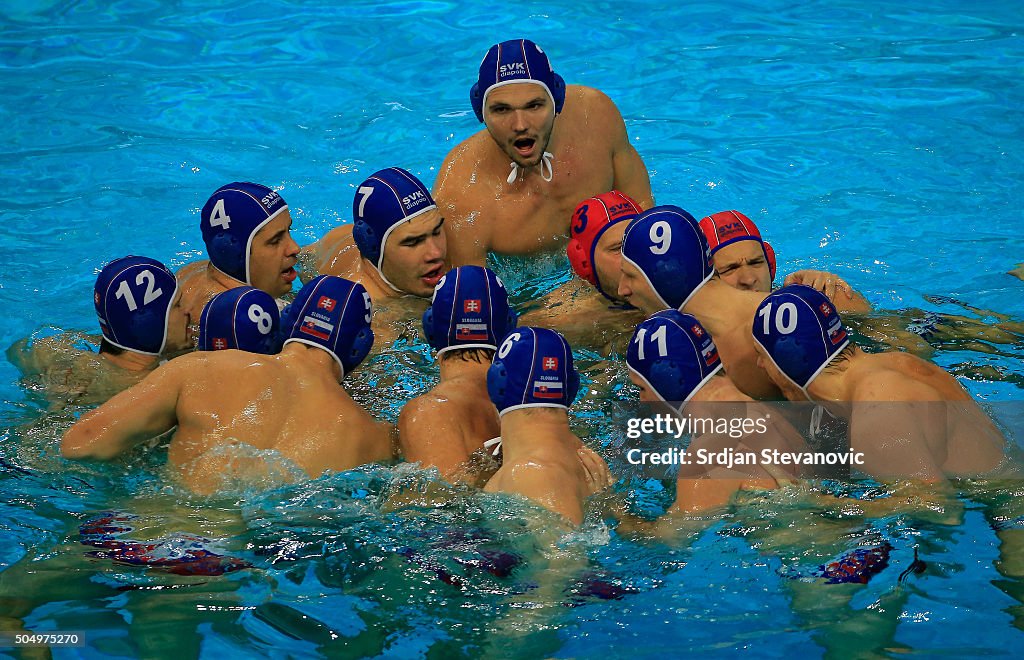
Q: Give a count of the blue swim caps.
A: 11